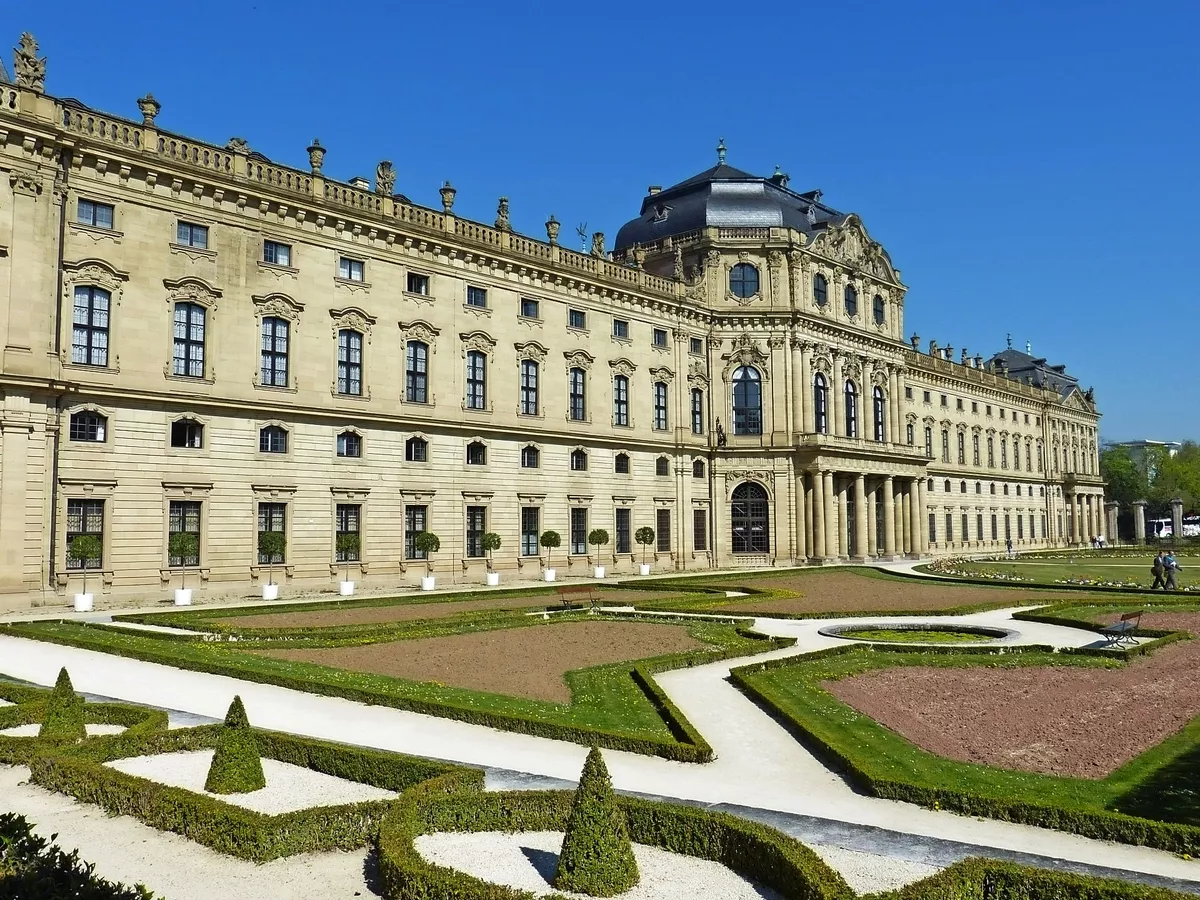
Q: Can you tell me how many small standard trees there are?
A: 9